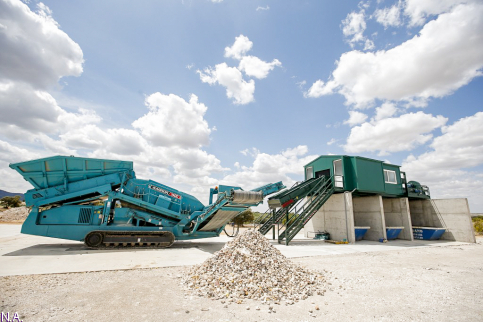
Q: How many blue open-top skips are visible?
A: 3